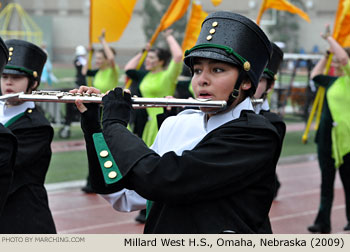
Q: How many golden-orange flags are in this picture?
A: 5